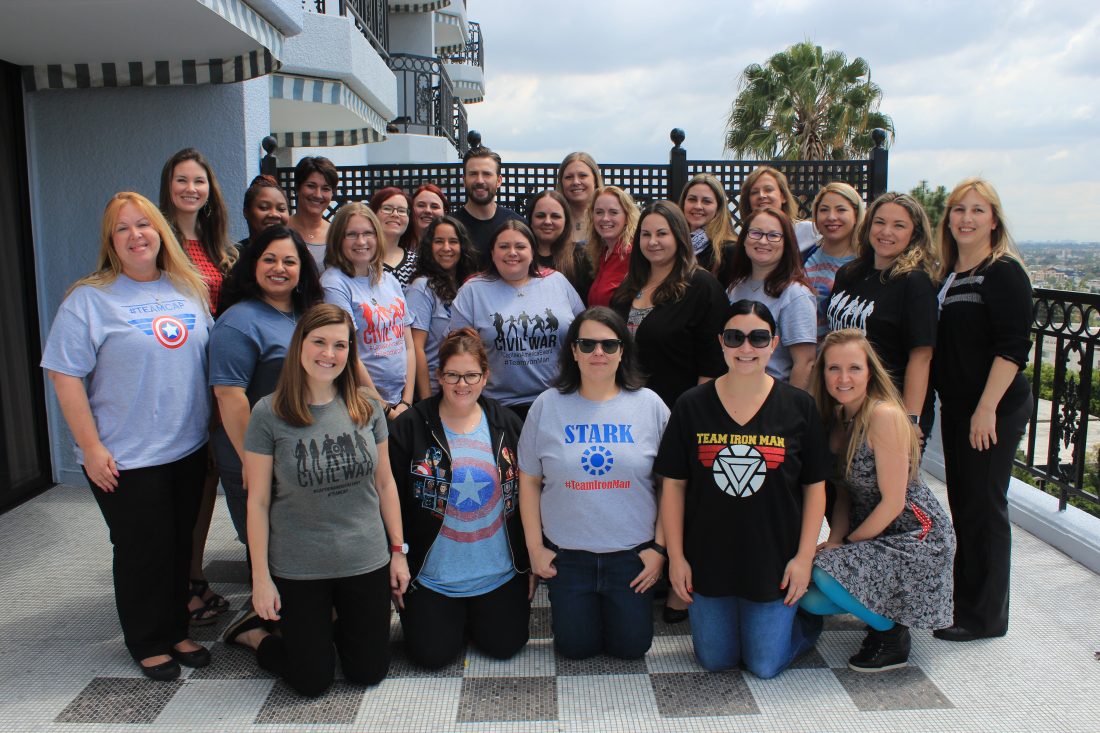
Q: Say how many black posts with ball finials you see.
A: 4